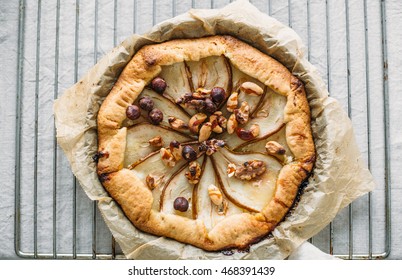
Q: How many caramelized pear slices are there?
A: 11